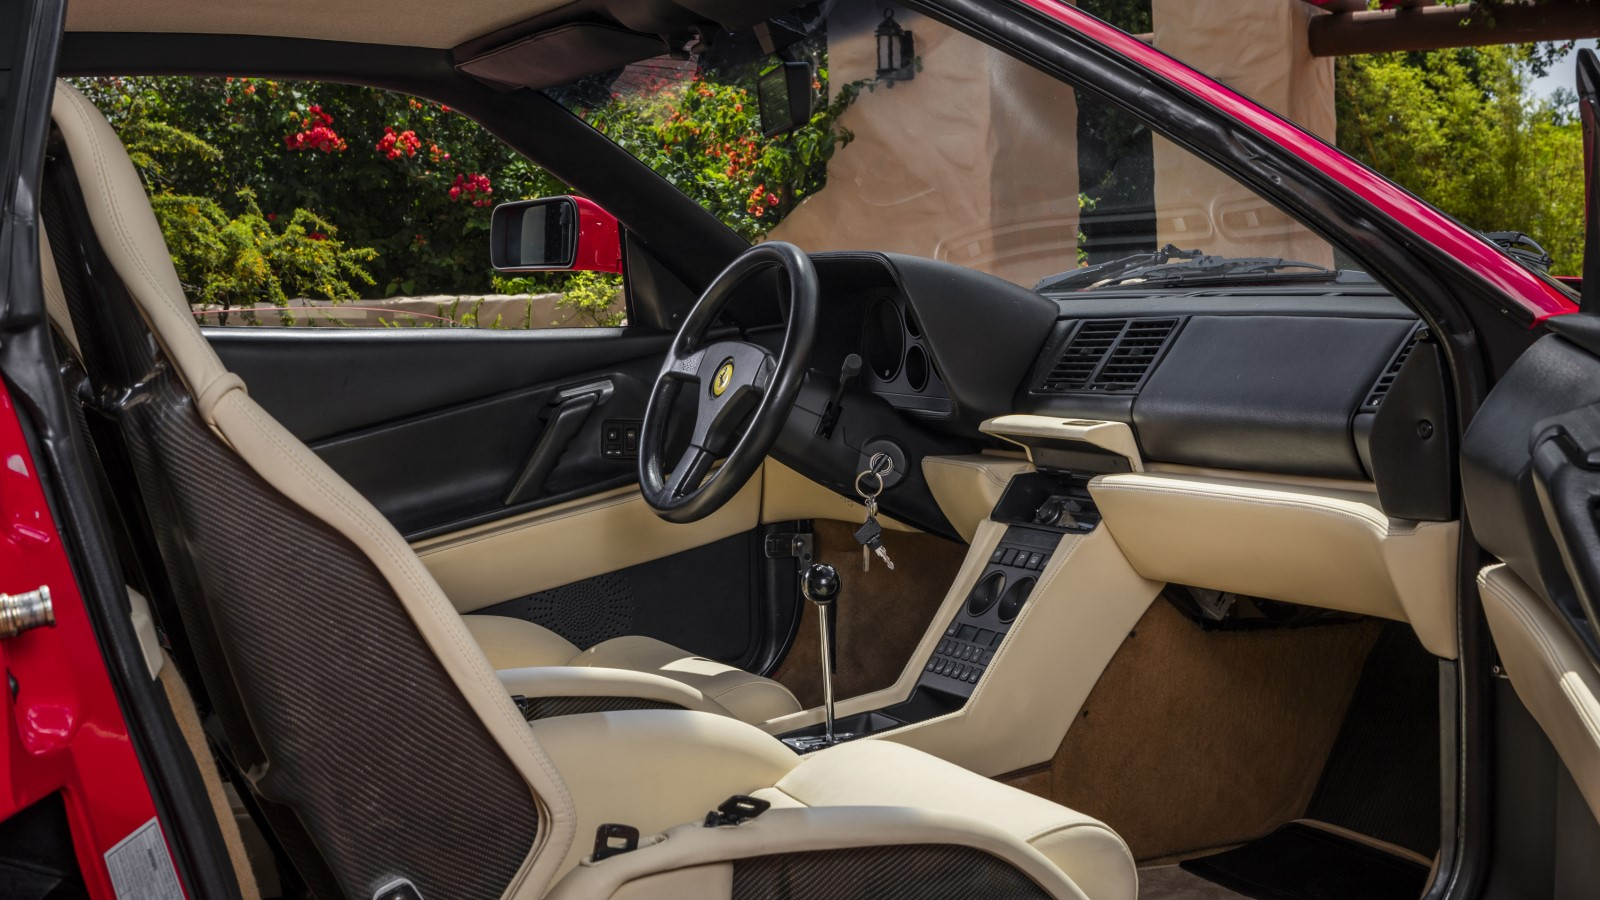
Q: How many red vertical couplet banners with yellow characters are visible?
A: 0